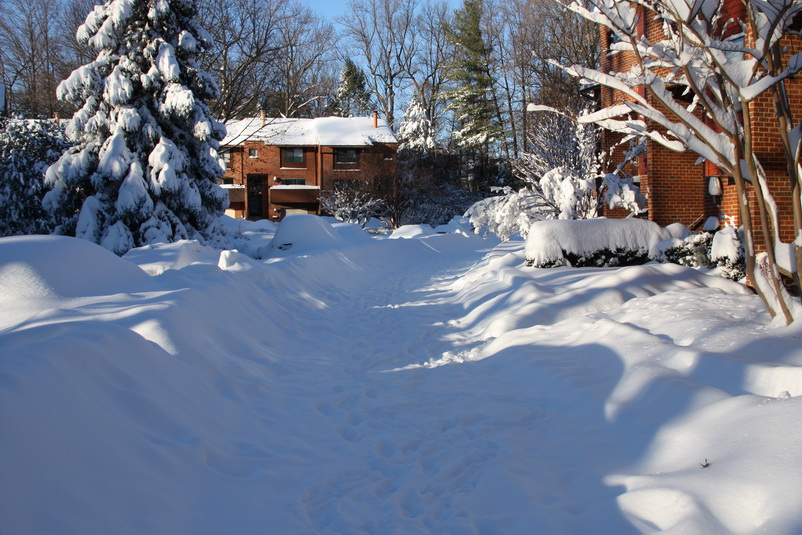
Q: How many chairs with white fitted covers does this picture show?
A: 0